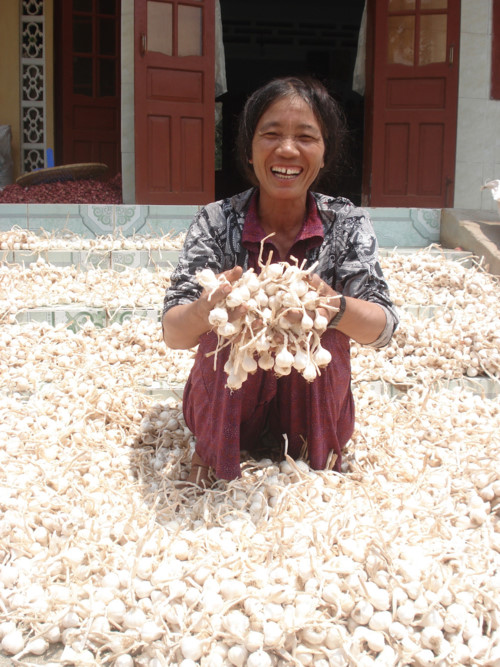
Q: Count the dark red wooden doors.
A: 3